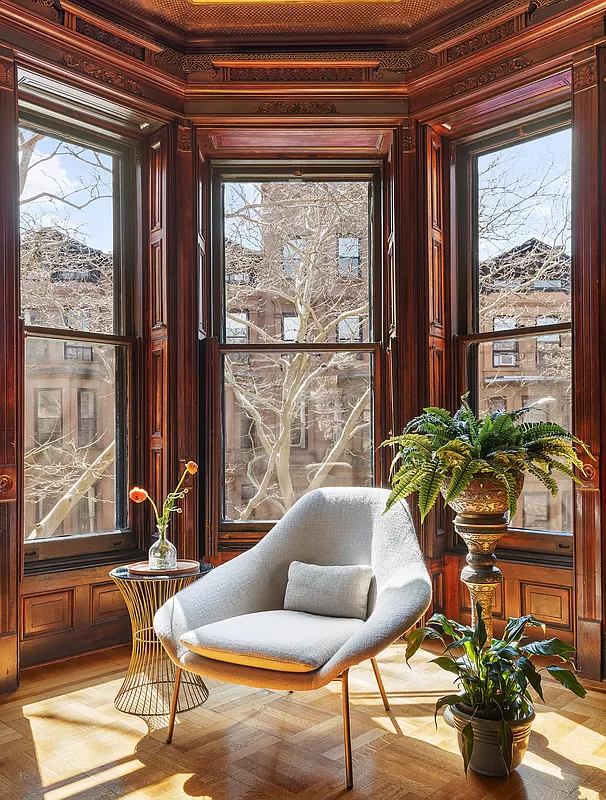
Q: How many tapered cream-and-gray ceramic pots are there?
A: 1